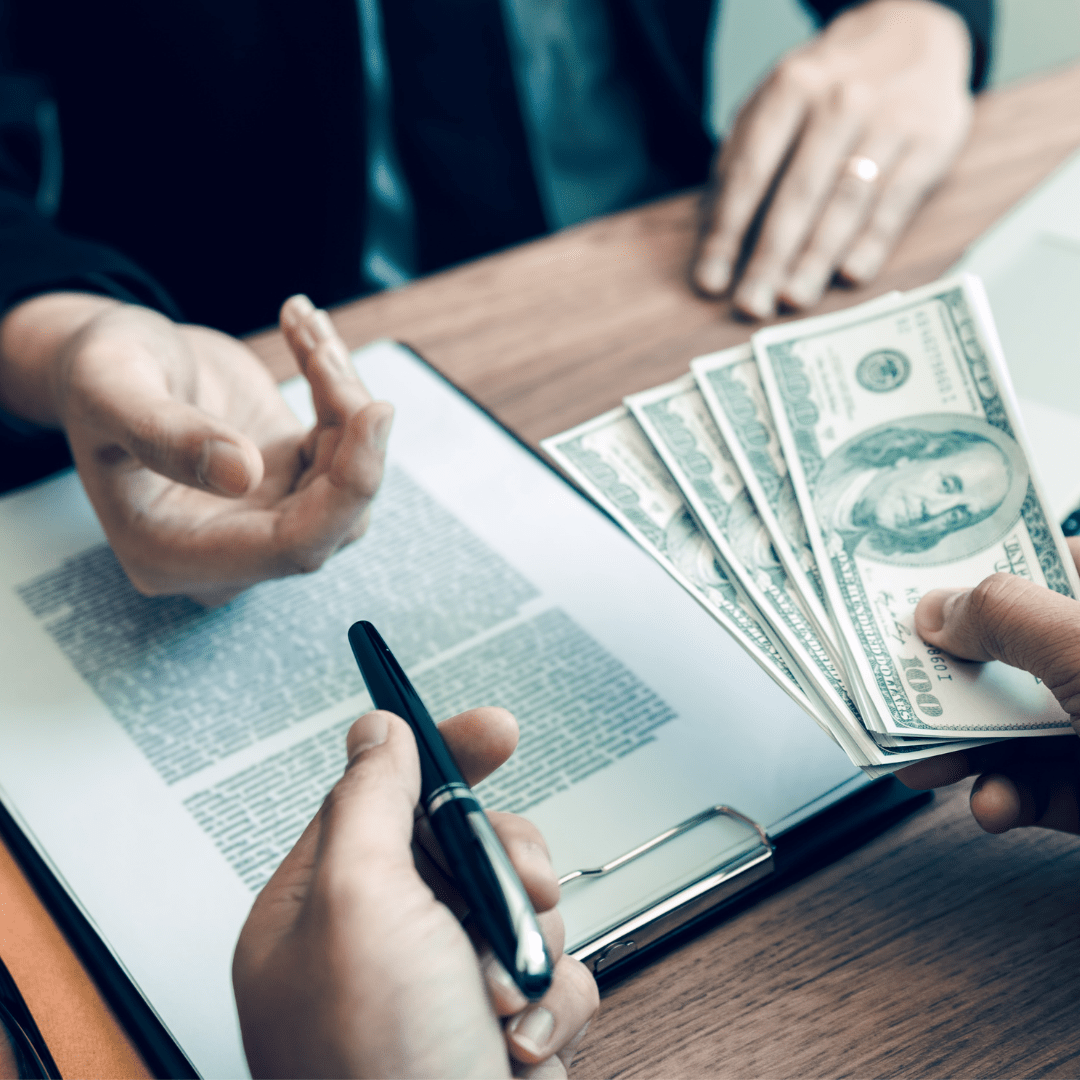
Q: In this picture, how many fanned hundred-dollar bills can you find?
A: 4